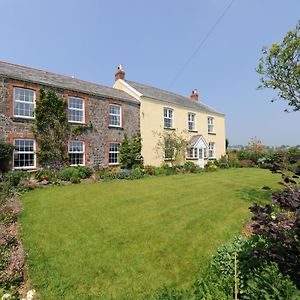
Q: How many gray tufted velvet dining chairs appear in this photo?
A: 0